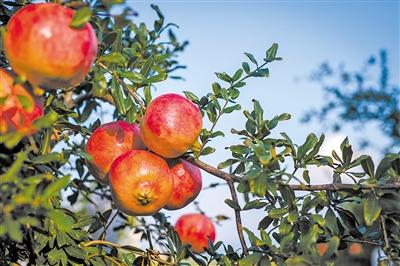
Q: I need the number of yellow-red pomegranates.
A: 7